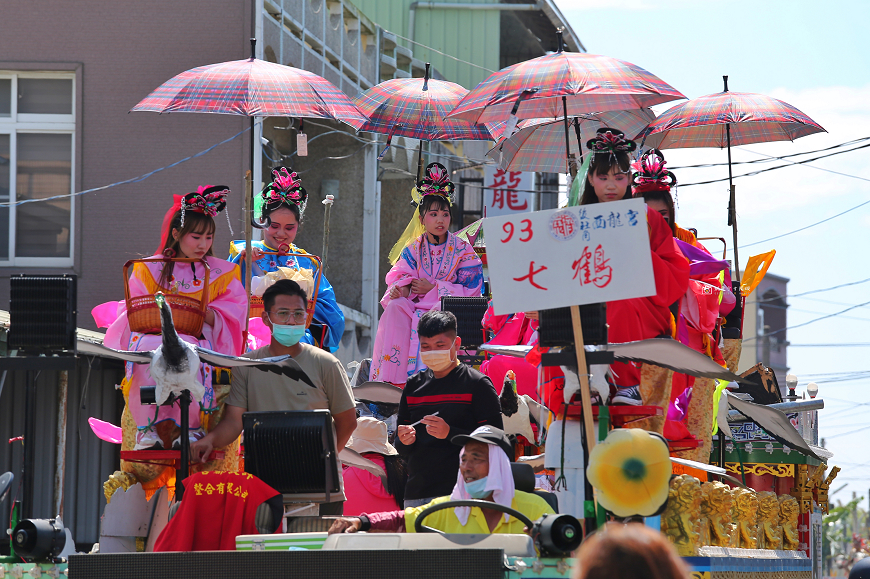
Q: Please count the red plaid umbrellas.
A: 5